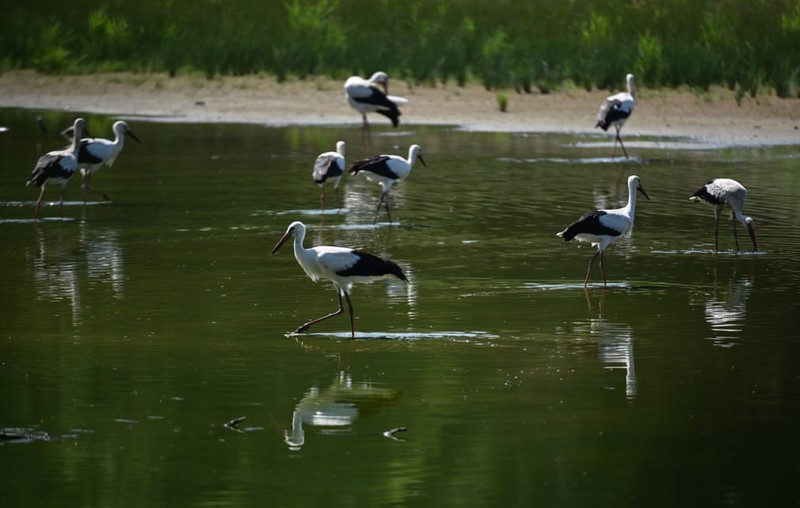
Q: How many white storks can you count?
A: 9